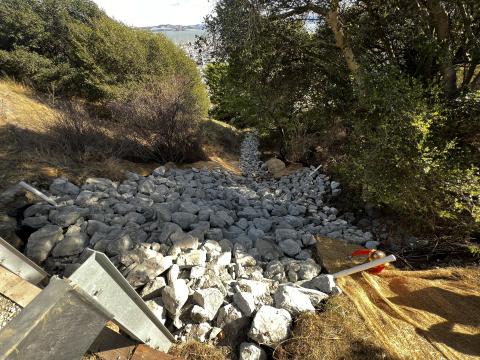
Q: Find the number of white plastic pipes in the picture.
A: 3